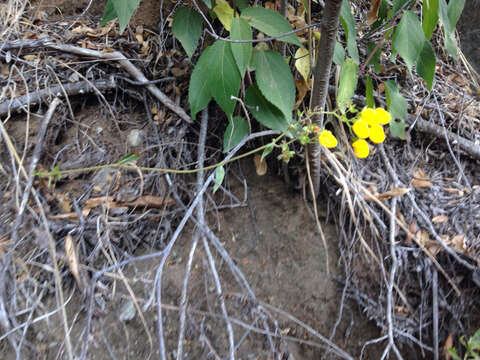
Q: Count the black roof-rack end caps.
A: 0